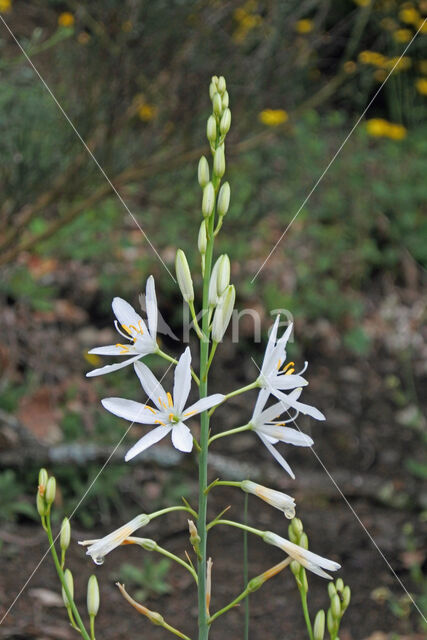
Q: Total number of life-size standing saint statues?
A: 0